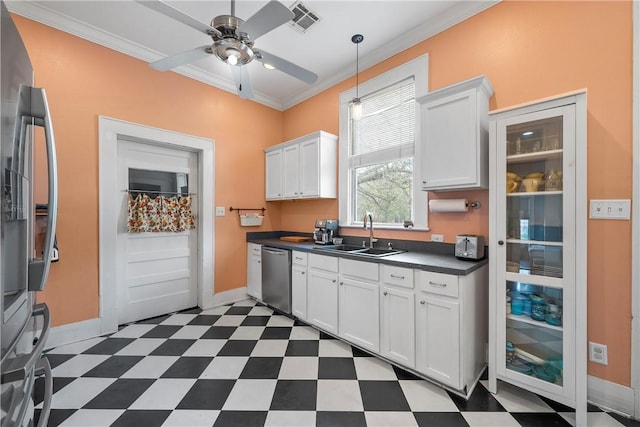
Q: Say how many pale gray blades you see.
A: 5